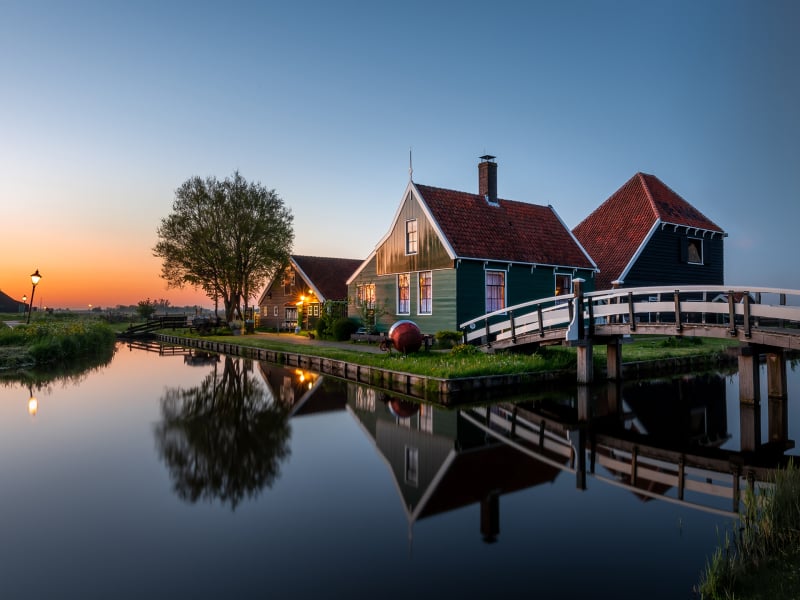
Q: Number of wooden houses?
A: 3